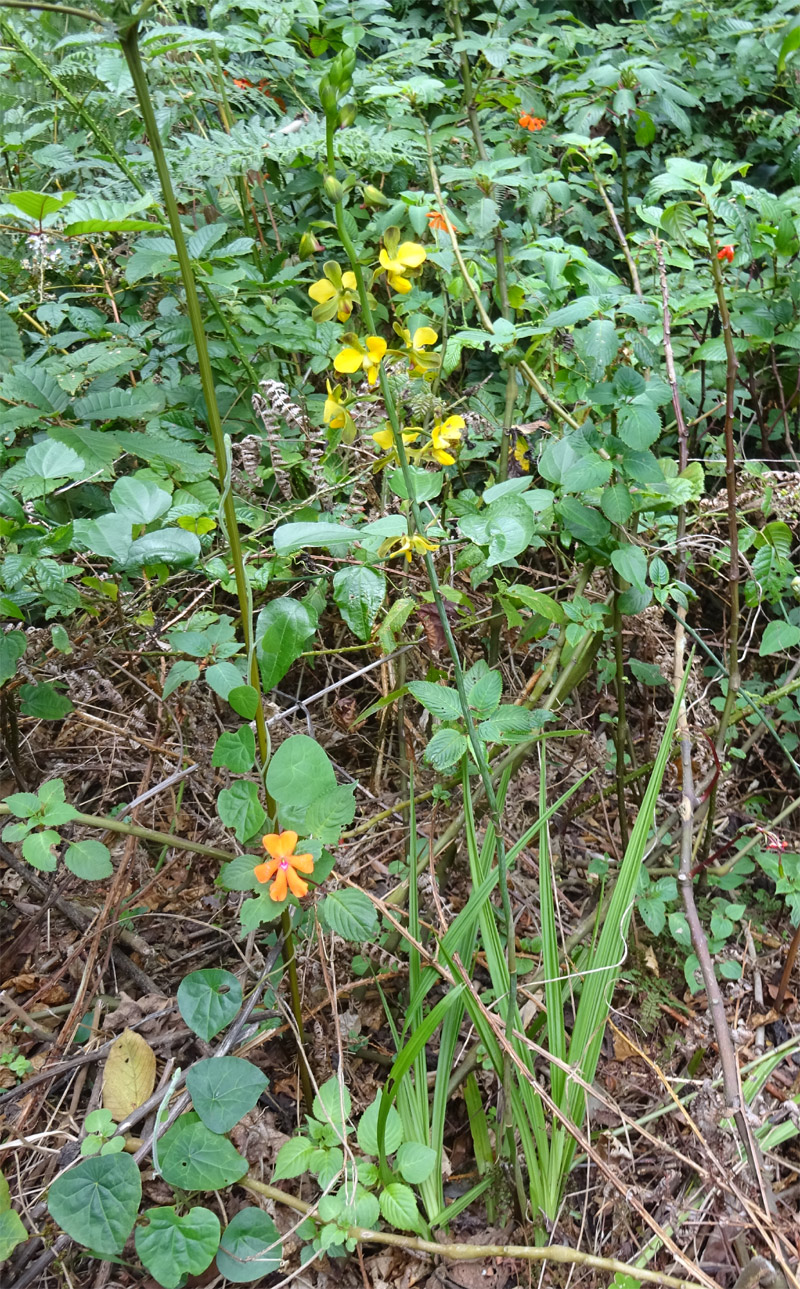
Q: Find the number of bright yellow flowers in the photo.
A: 8